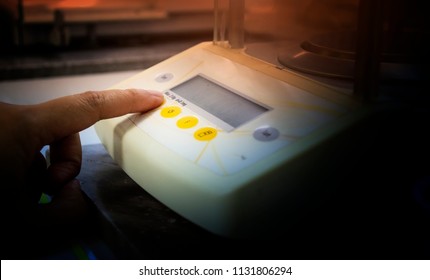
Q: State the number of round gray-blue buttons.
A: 2